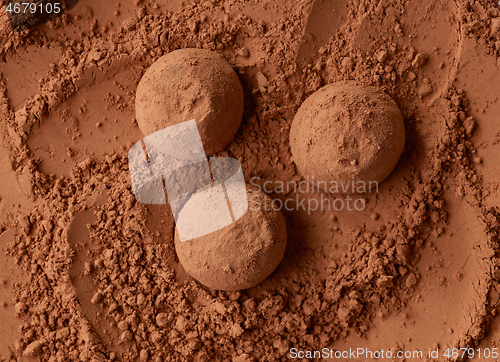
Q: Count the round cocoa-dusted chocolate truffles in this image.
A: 3